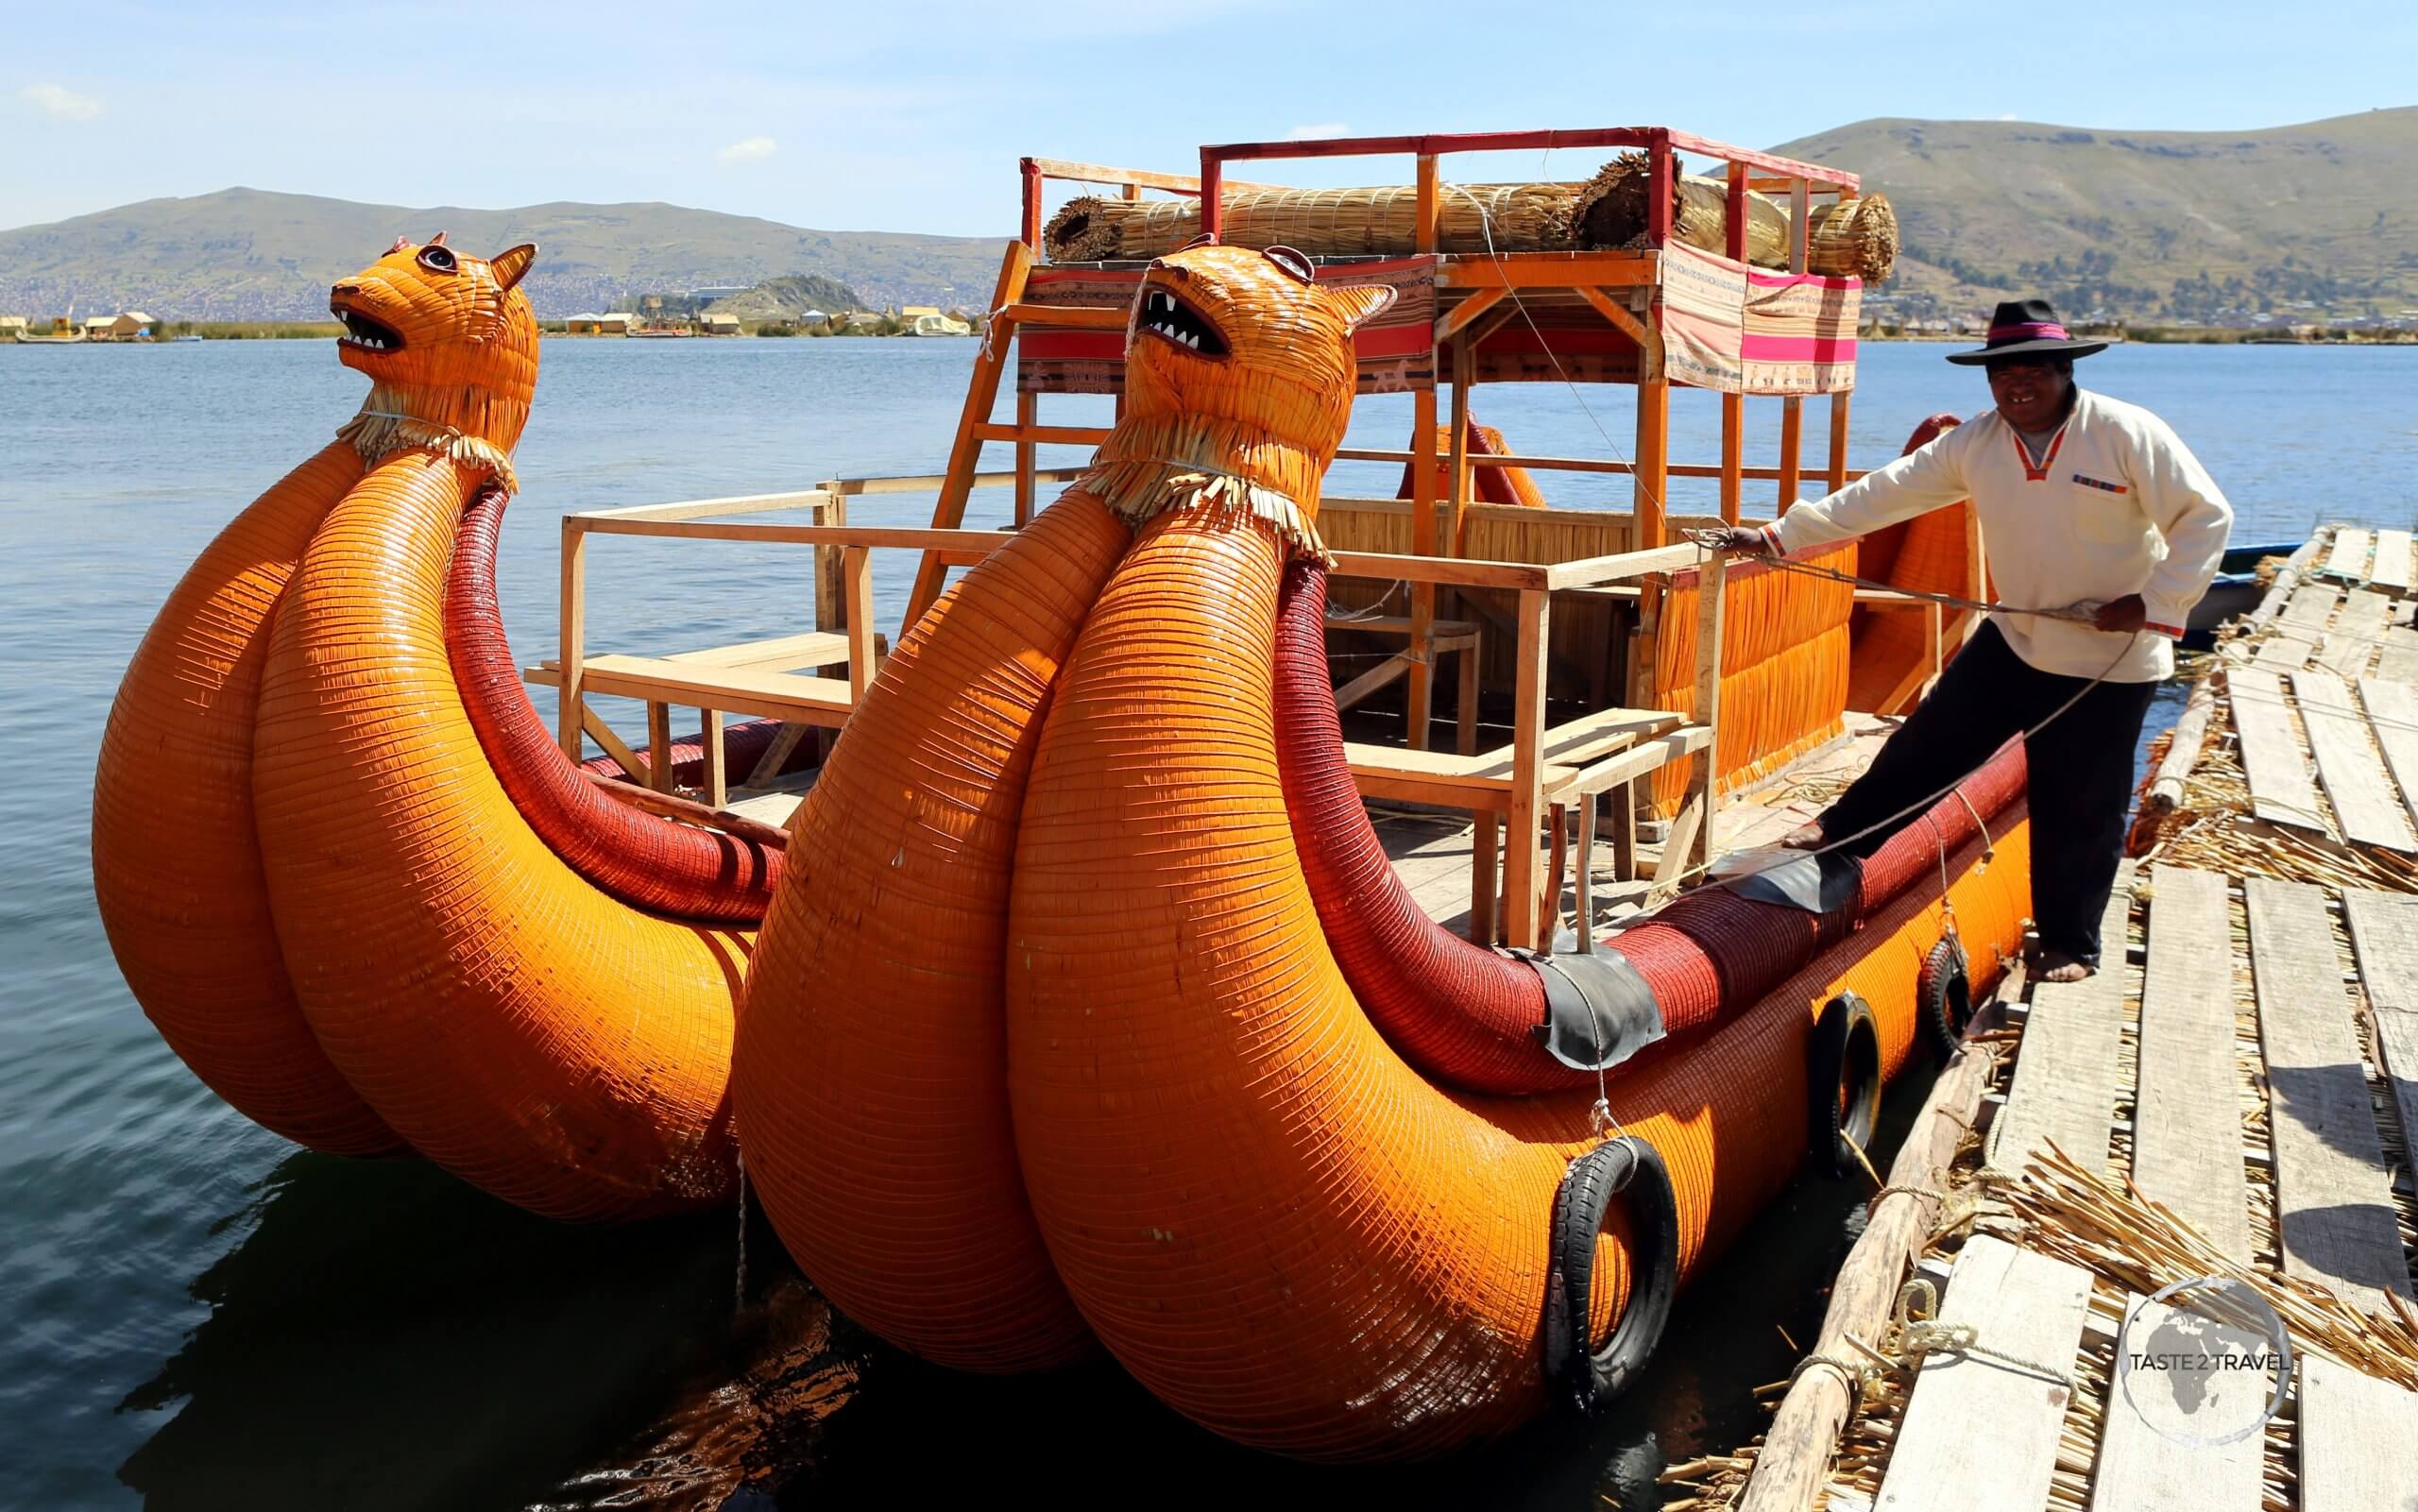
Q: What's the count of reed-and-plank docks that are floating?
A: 1